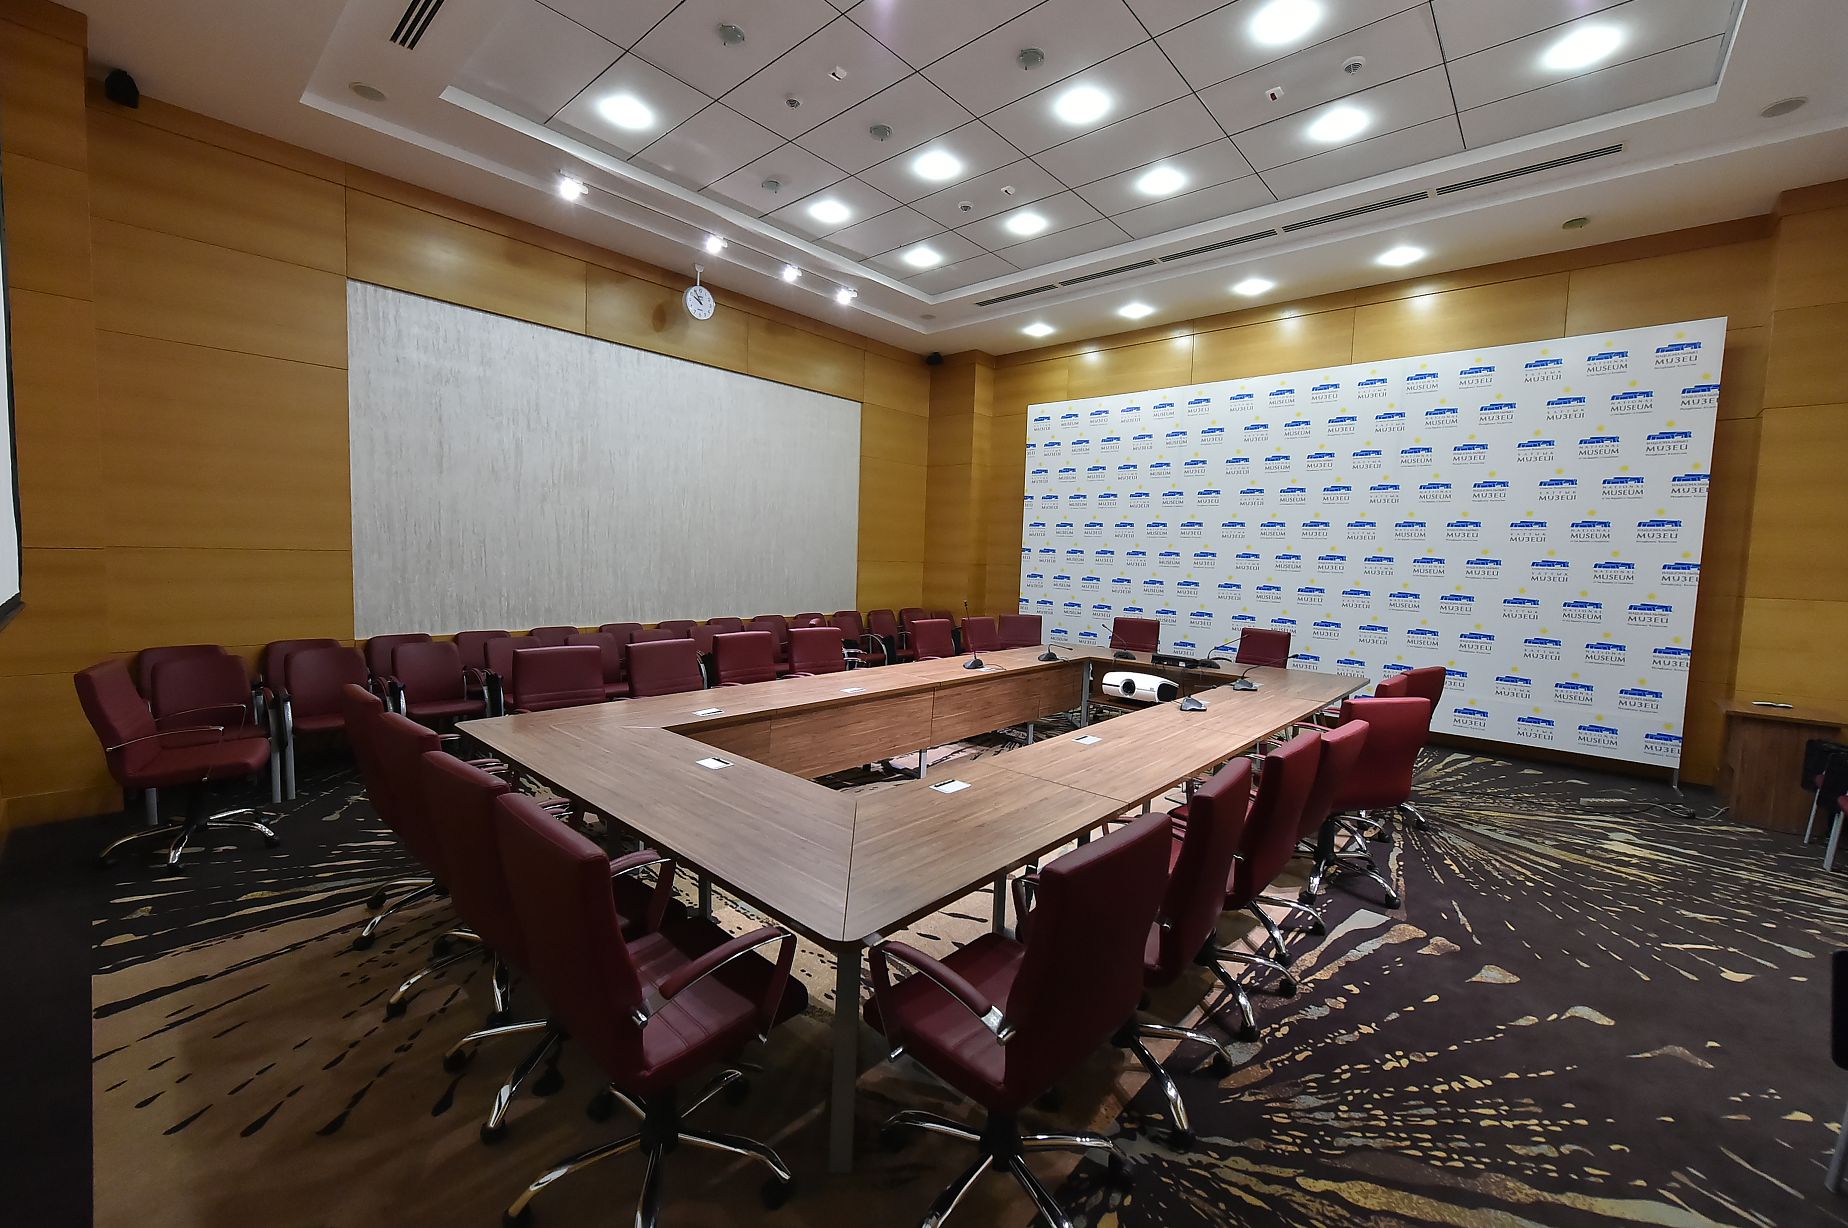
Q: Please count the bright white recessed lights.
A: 14